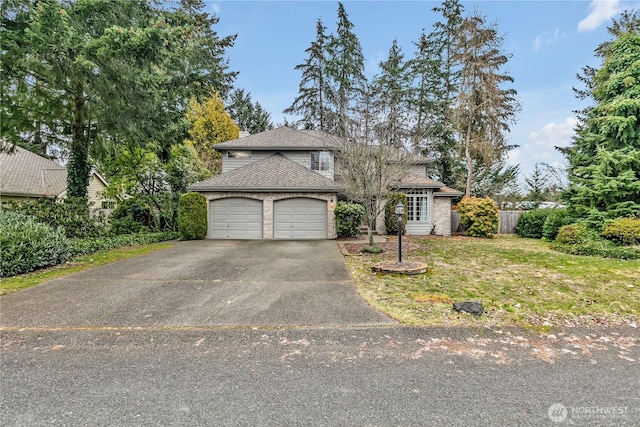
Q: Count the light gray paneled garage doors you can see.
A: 2